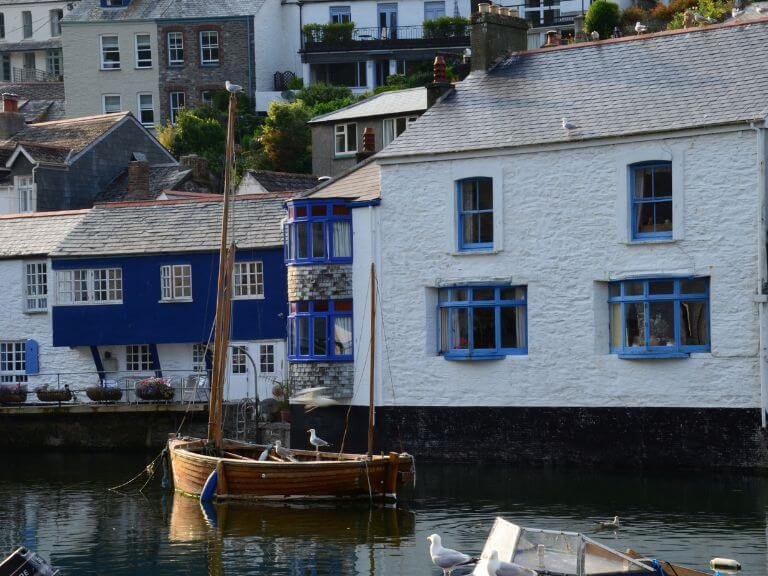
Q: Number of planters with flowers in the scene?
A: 4